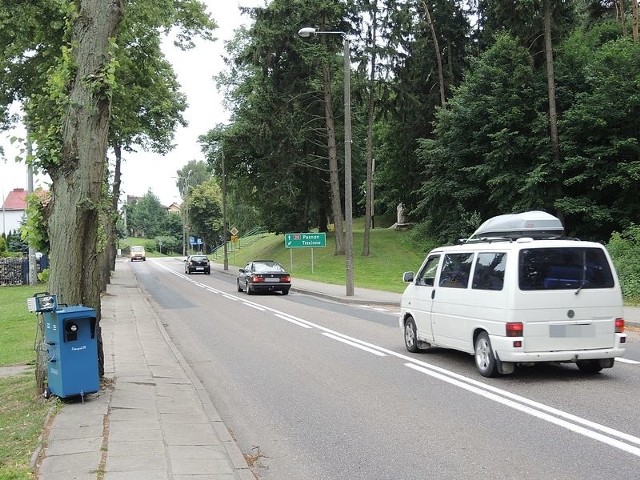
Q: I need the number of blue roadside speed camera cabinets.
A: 1